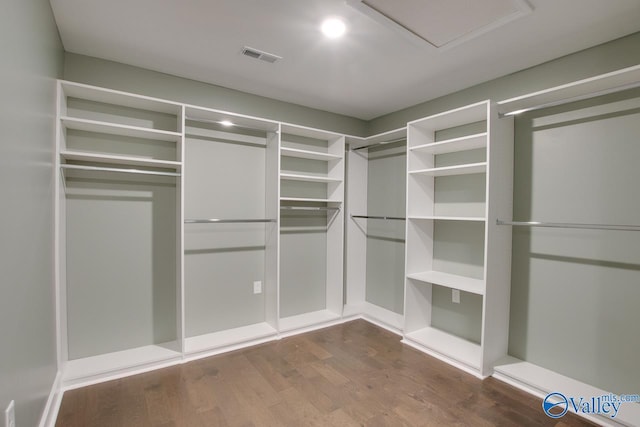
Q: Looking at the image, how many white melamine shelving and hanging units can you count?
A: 6